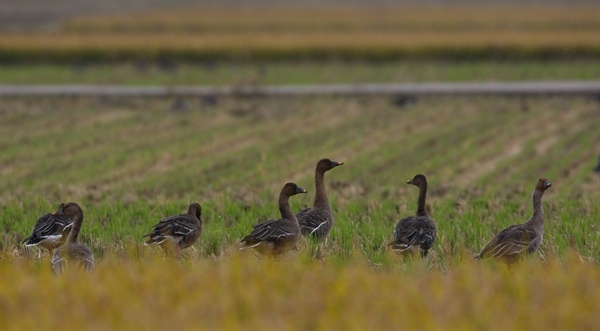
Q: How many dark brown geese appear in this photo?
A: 7